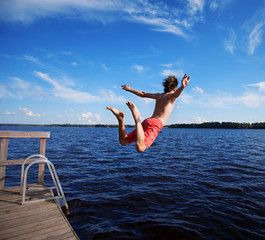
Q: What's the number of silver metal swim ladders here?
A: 1